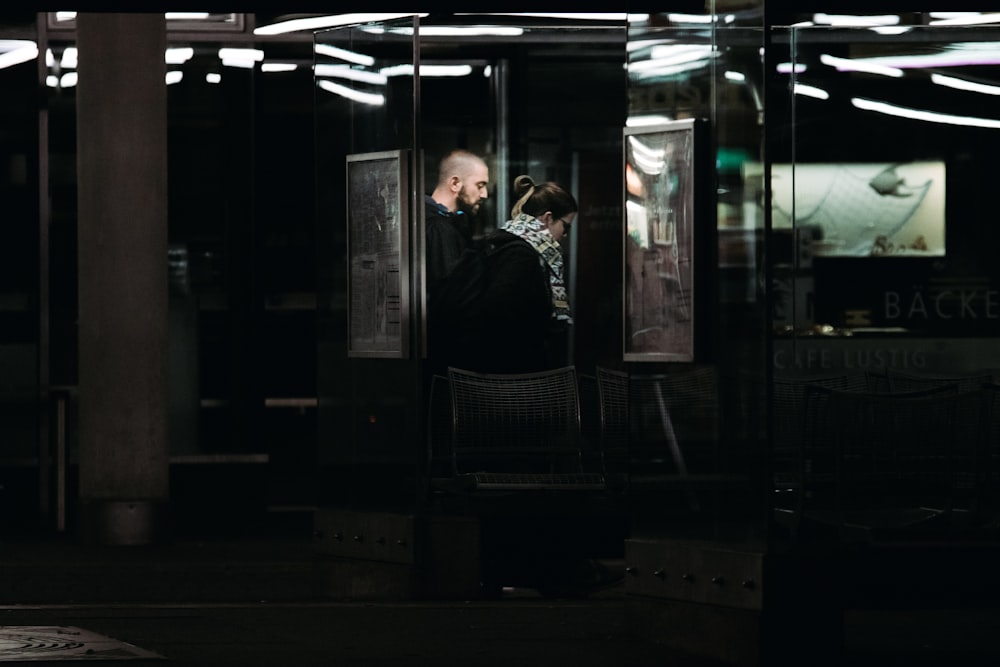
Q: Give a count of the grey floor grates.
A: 1